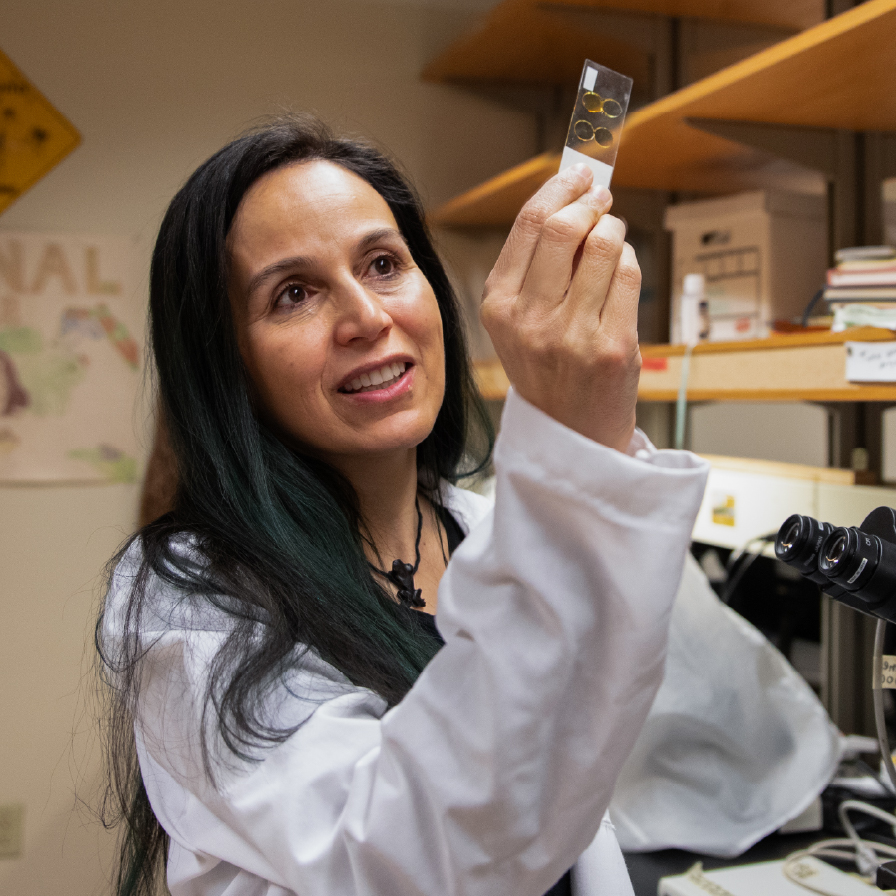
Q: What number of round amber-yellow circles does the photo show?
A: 4